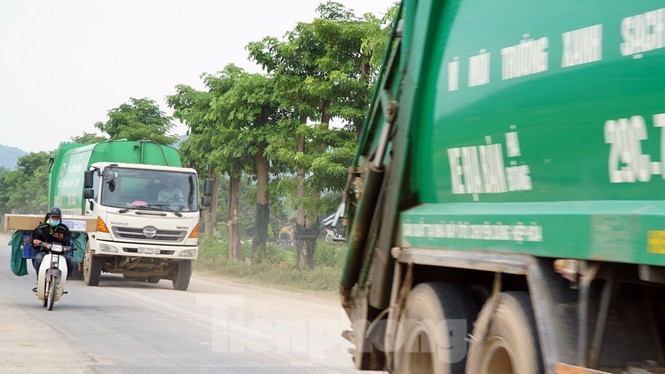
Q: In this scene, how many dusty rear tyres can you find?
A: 2